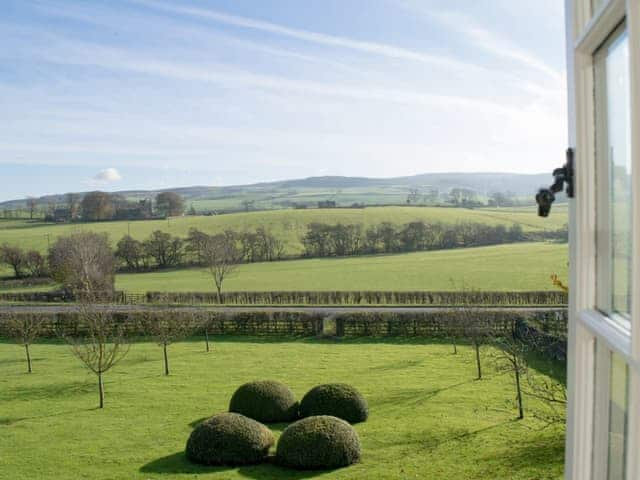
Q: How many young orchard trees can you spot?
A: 7